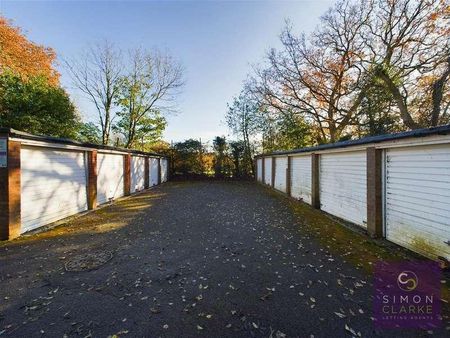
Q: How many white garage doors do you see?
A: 11